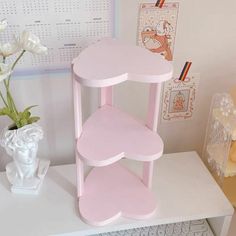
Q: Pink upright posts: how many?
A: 3